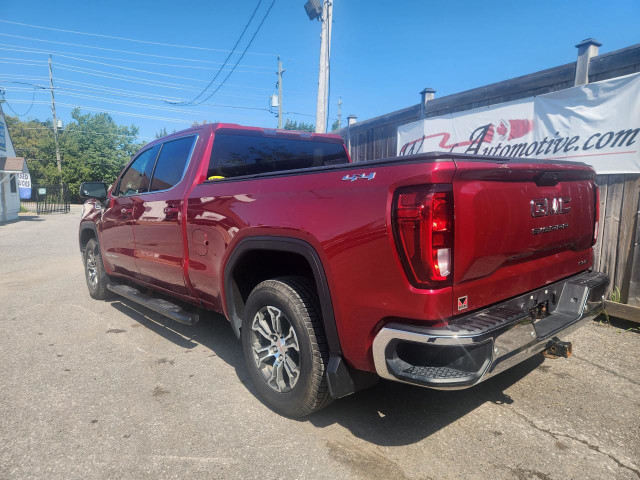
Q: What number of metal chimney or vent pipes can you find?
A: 0